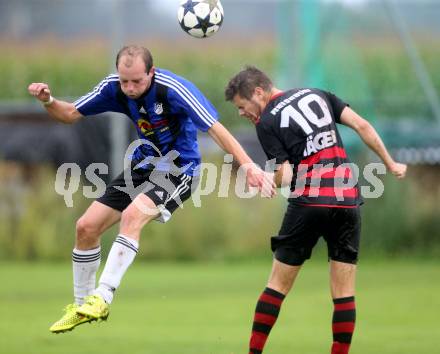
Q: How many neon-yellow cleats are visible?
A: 2